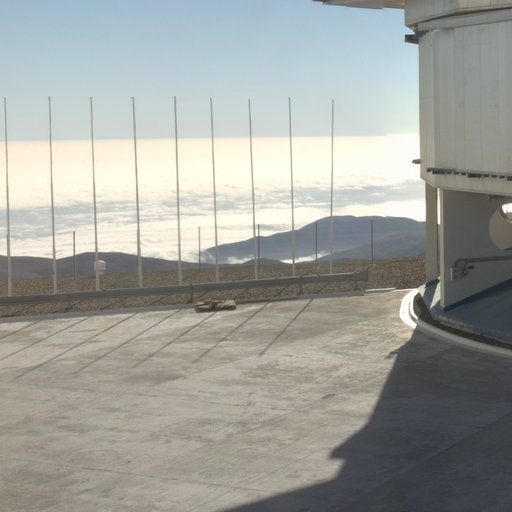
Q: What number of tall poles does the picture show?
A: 9